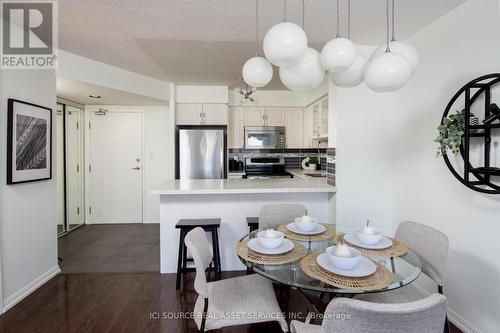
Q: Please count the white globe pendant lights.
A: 7